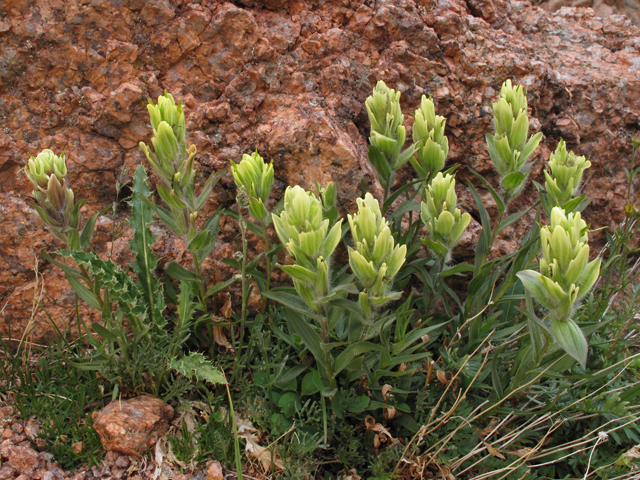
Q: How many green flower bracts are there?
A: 11